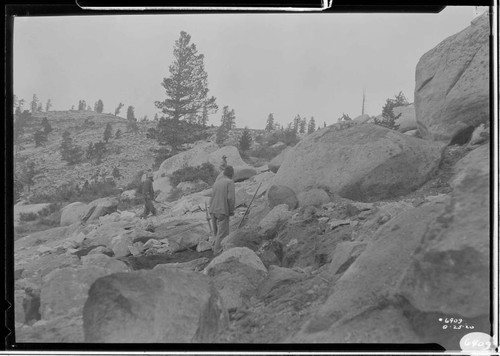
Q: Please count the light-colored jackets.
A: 1